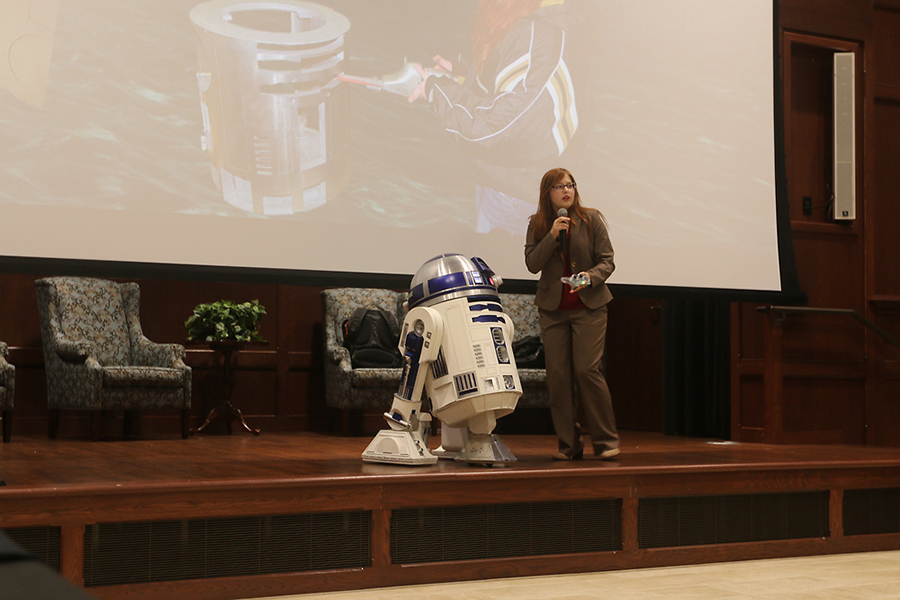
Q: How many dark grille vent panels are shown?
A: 5